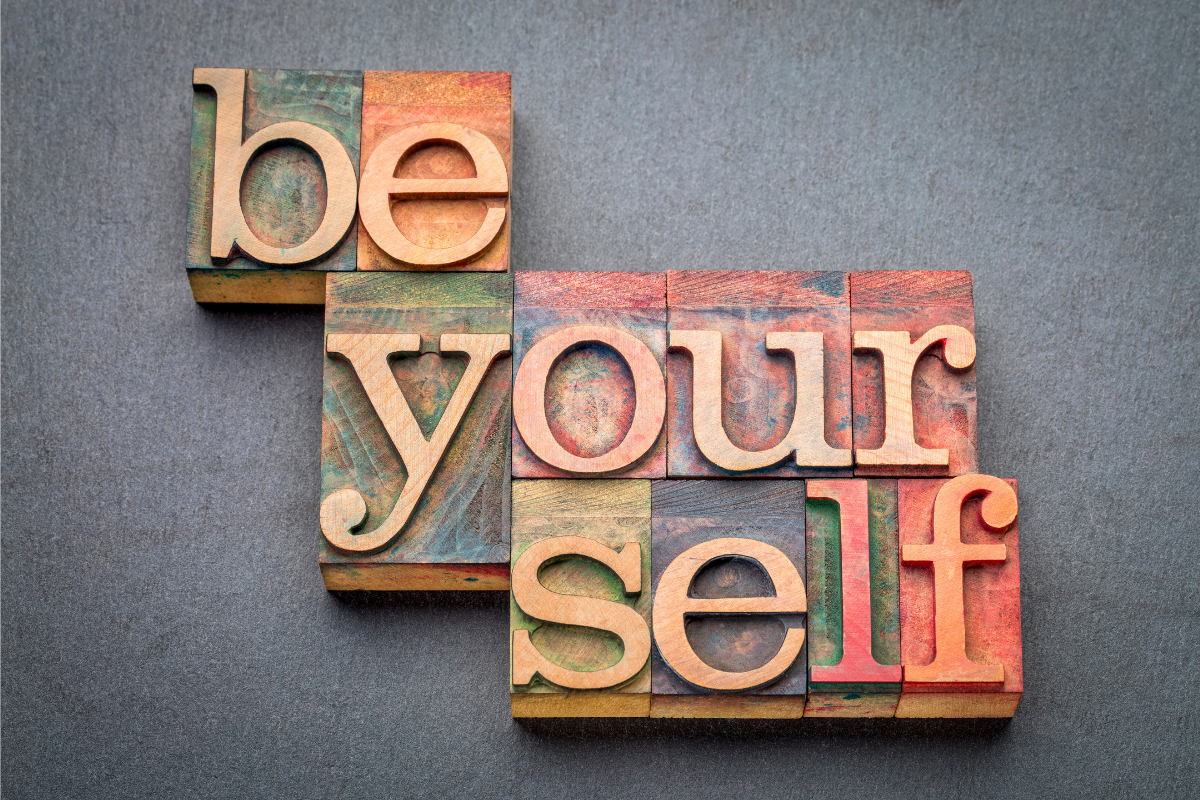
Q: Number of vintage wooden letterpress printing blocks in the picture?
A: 10